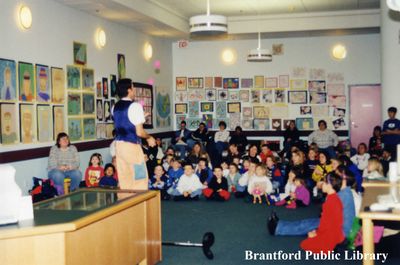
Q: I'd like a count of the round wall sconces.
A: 5